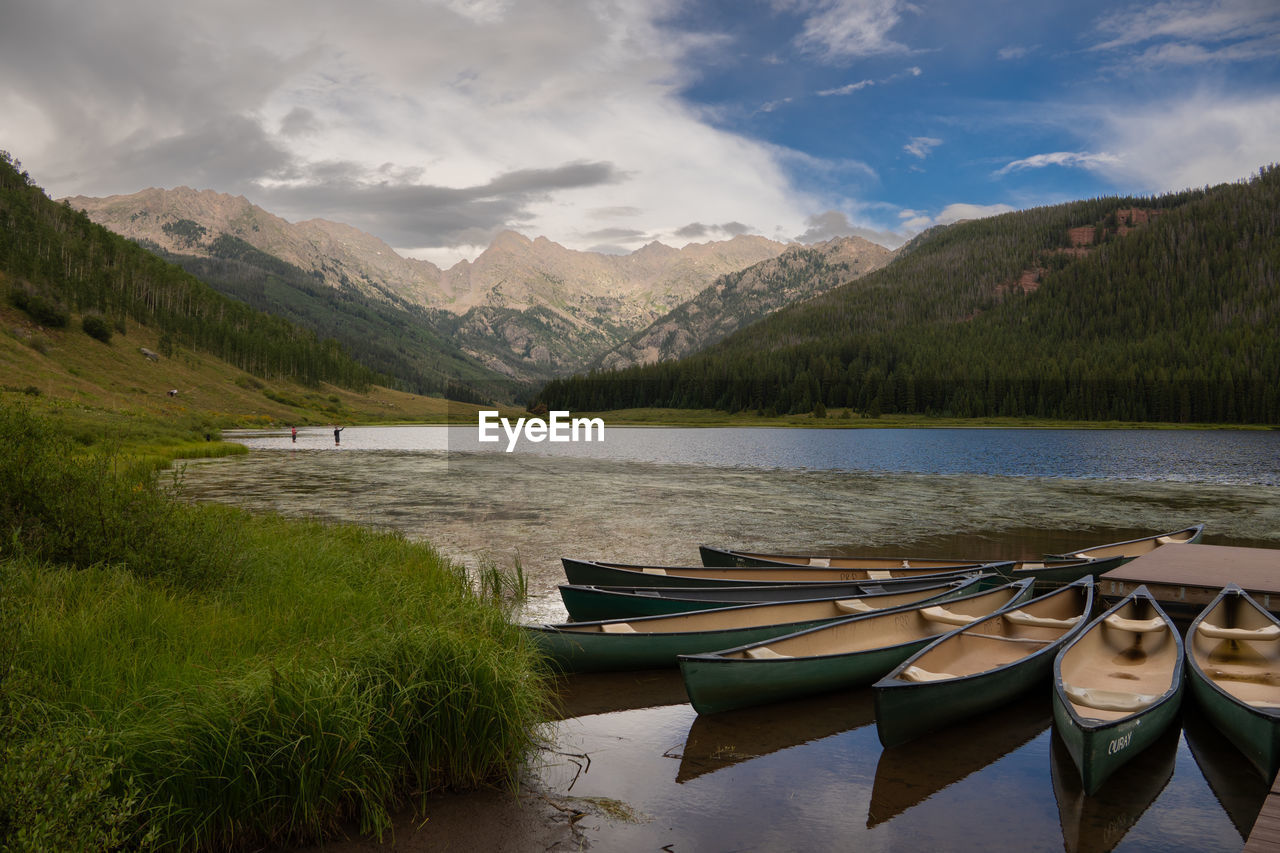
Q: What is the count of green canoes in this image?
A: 9